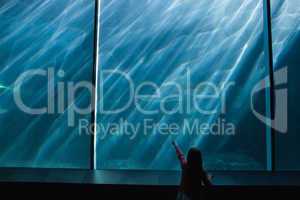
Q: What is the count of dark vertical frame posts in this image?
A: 2